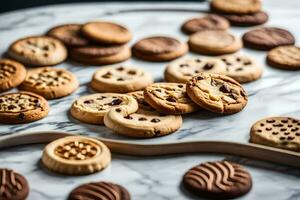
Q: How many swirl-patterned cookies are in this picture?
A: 3